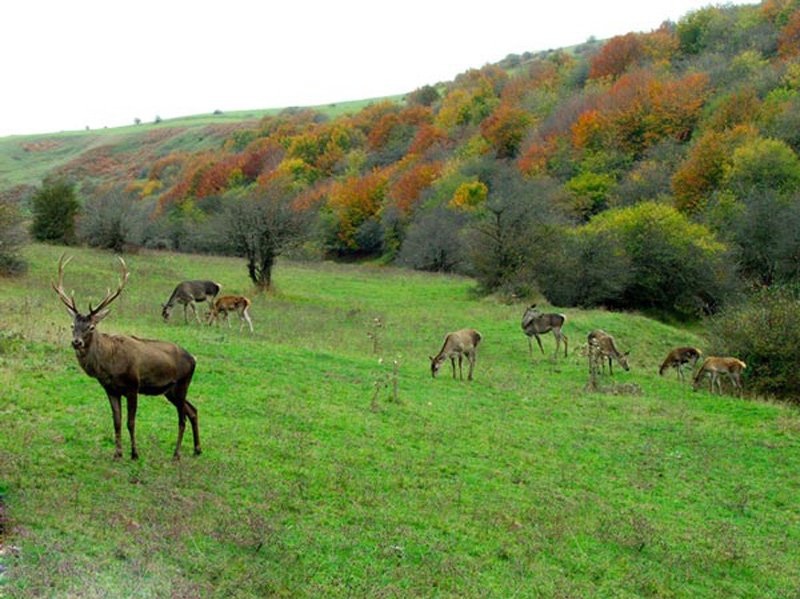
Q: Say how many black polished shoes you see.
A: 0